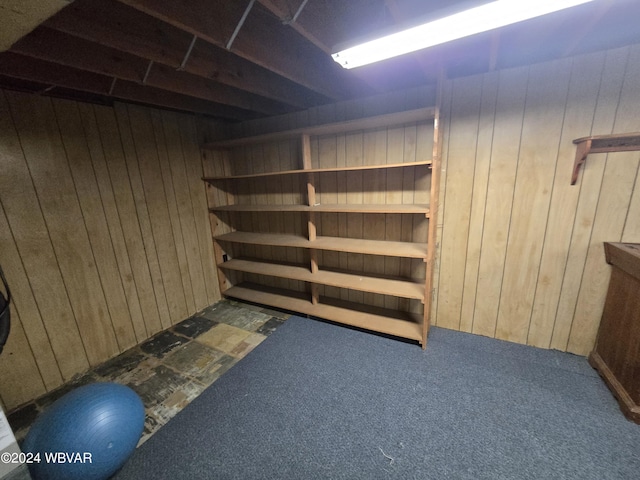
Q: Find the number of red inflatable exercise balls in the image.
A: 0